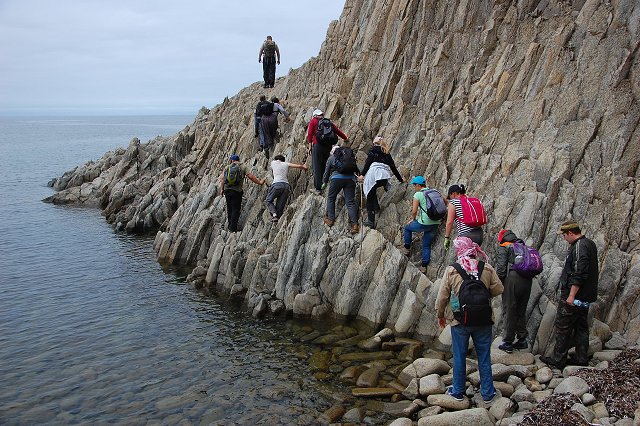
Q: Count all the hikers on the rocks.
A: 13